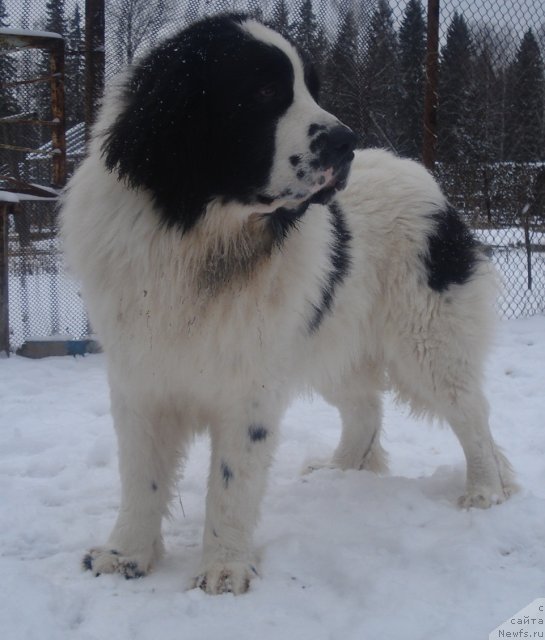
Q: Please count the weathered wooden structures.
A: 1